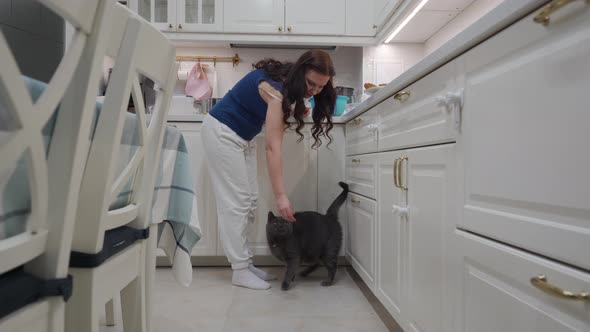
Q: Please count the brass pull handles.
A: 8